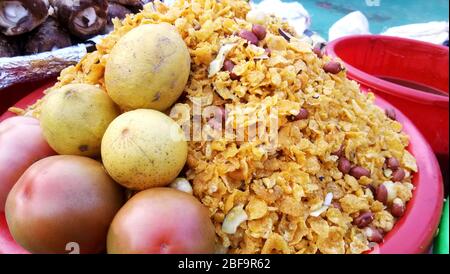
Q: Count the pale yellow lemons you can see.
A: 3